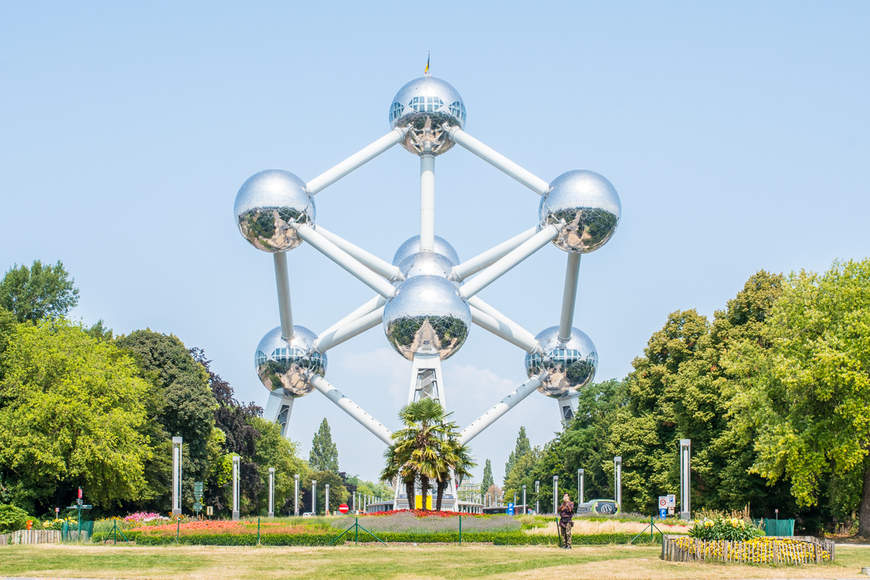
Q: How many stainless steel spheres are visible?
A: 8